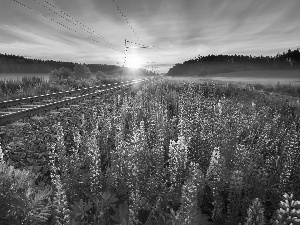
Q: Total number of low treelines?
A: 2